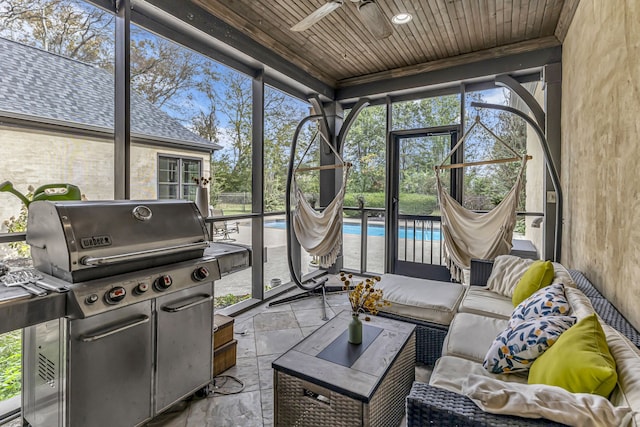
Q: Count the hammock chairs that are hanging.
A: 2